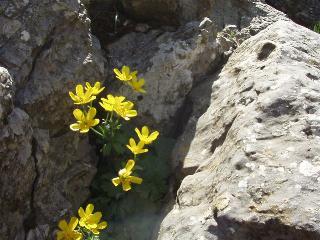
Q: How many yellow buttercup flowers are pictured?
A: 13